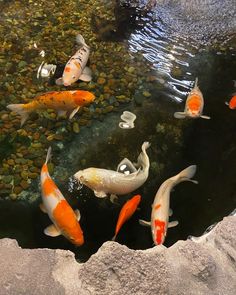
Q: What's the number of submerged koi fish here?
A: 8